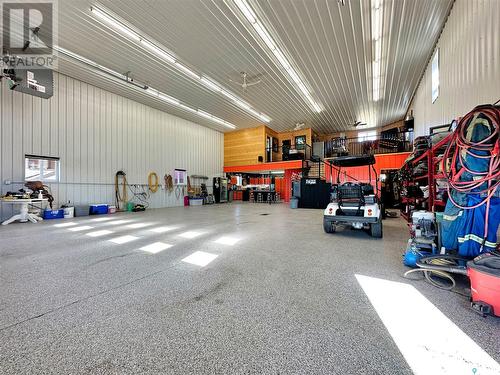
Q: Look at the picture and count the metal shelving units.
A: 1